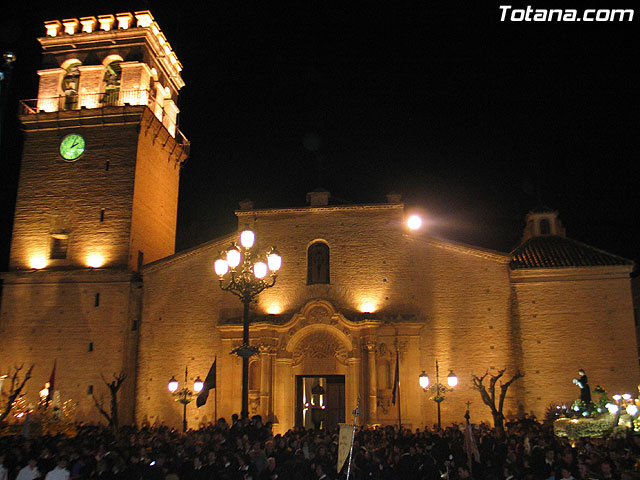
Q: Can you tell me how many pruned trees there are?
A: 3